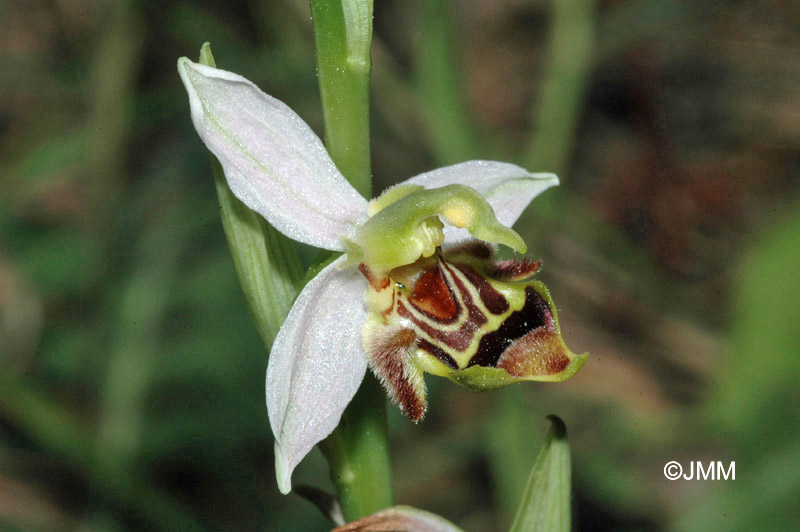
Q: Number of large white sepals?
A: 3